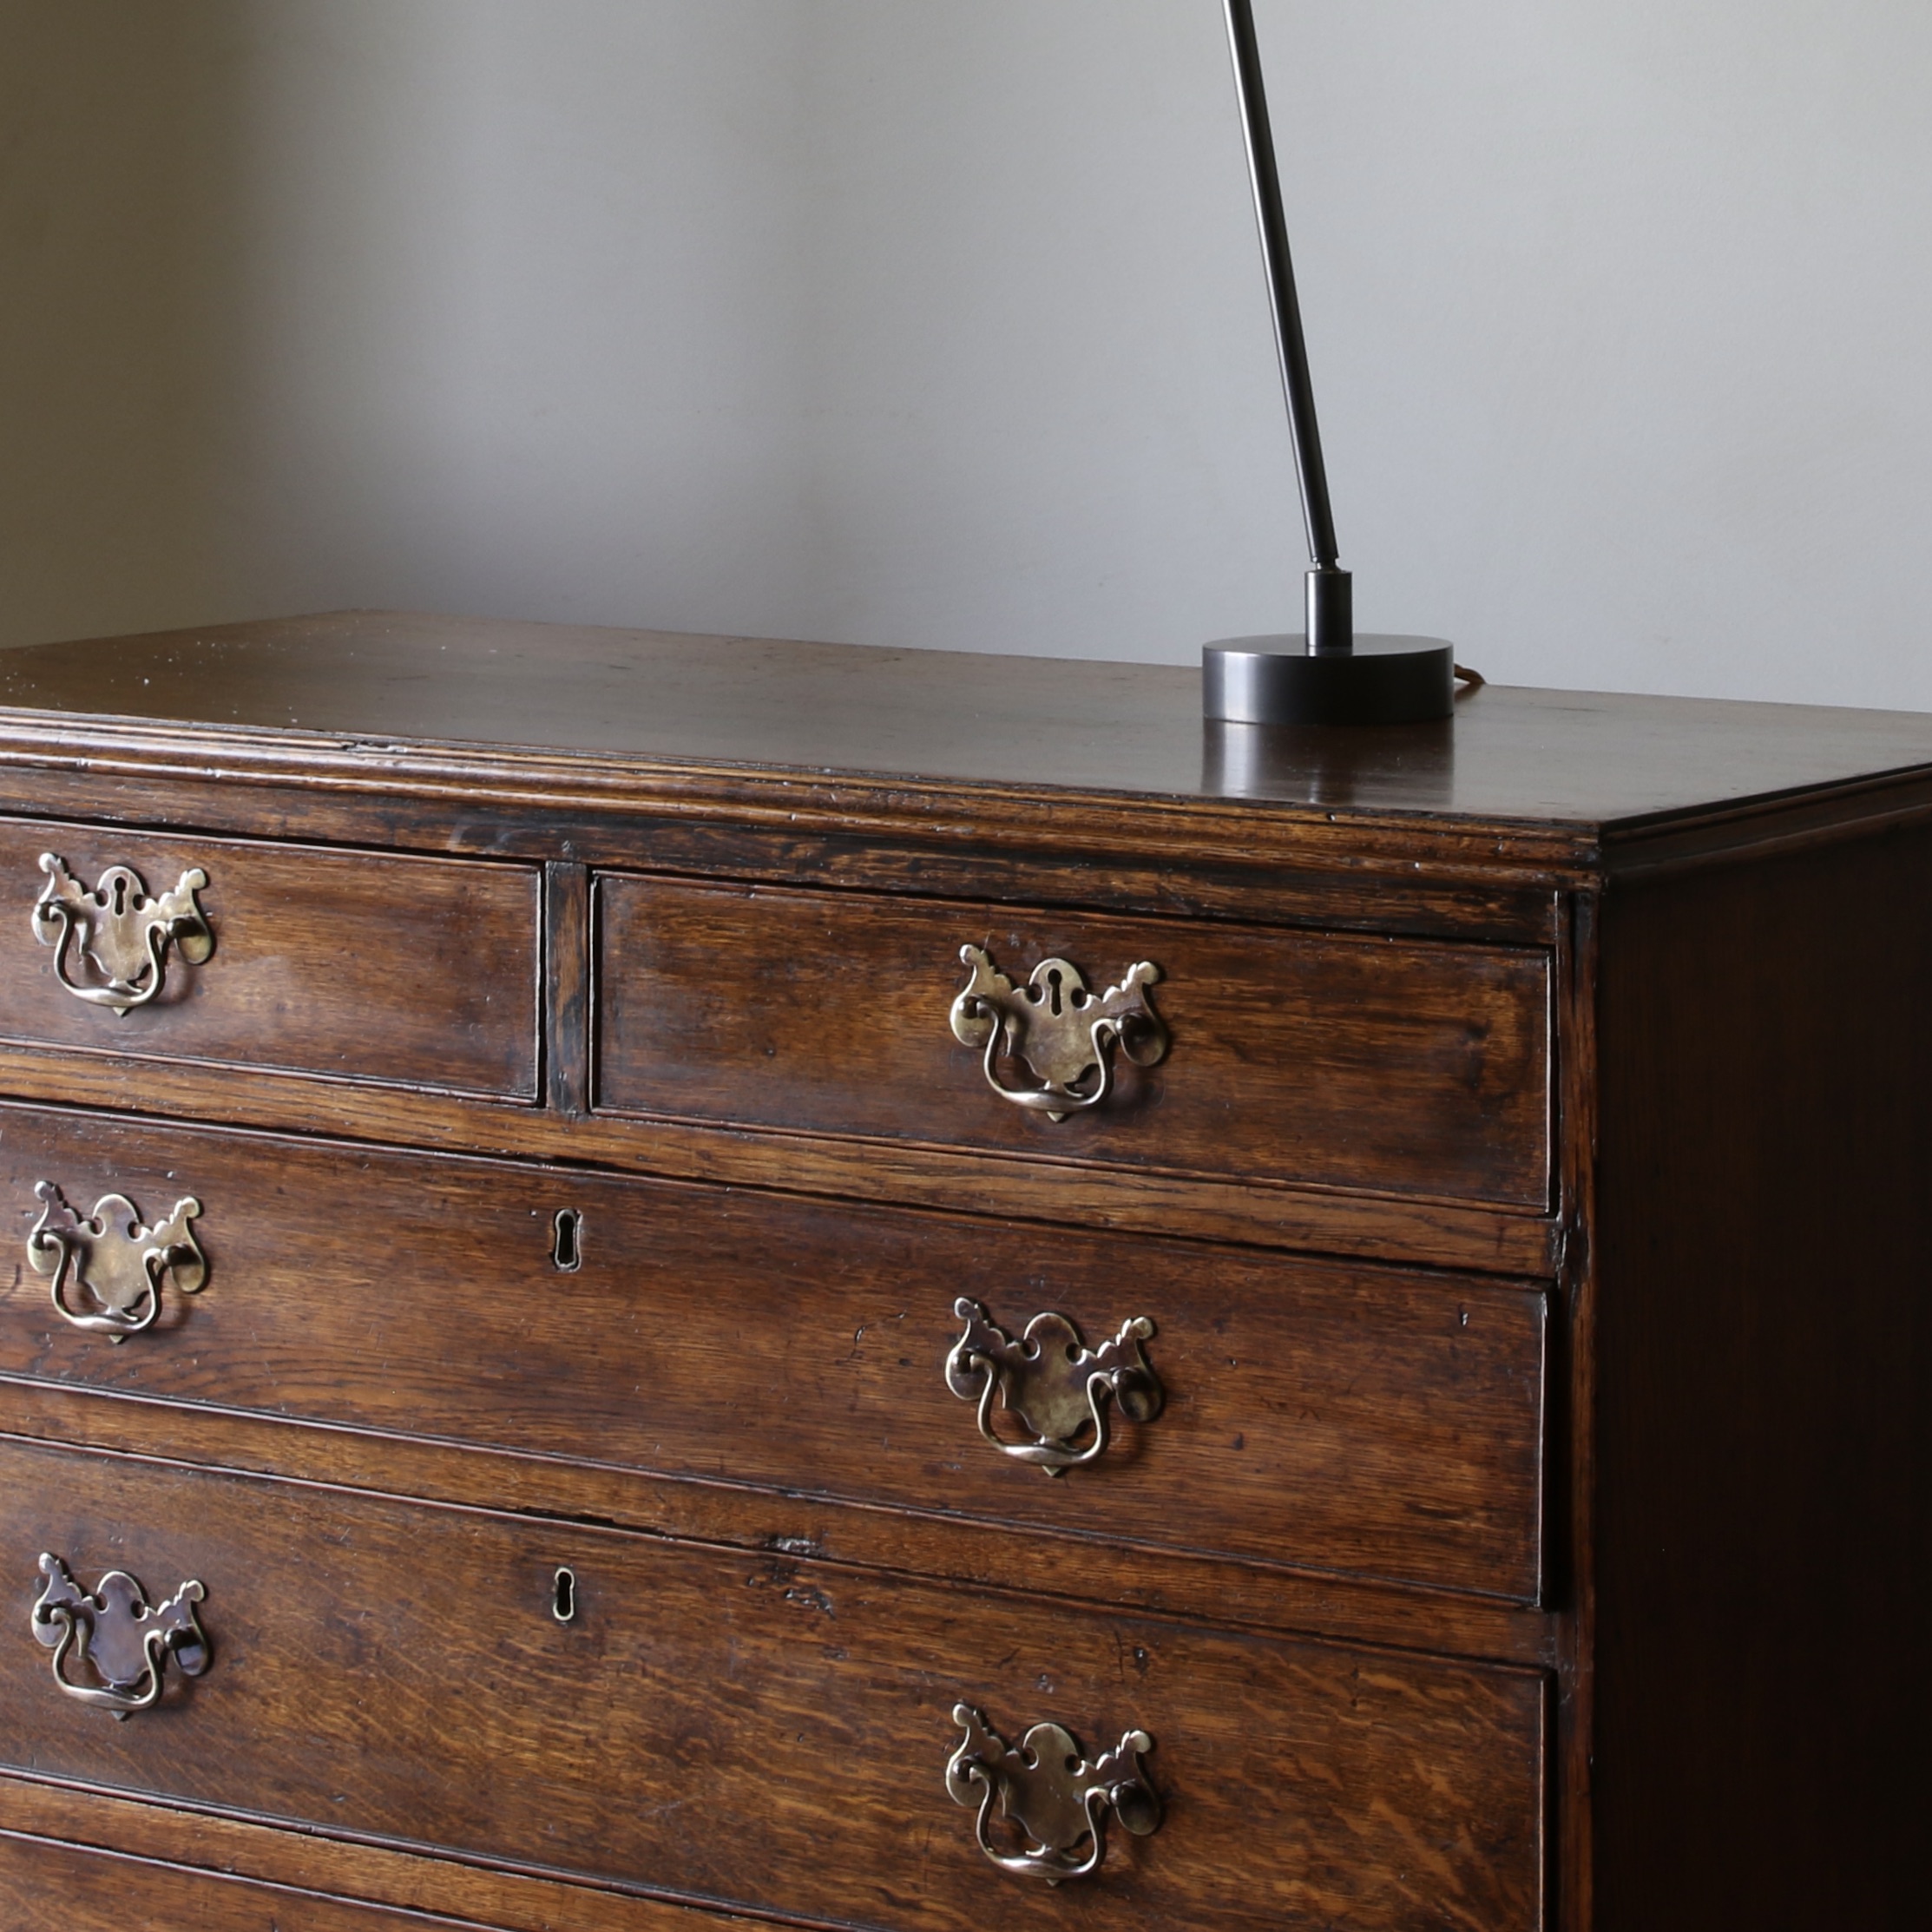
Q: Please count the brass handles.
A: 6